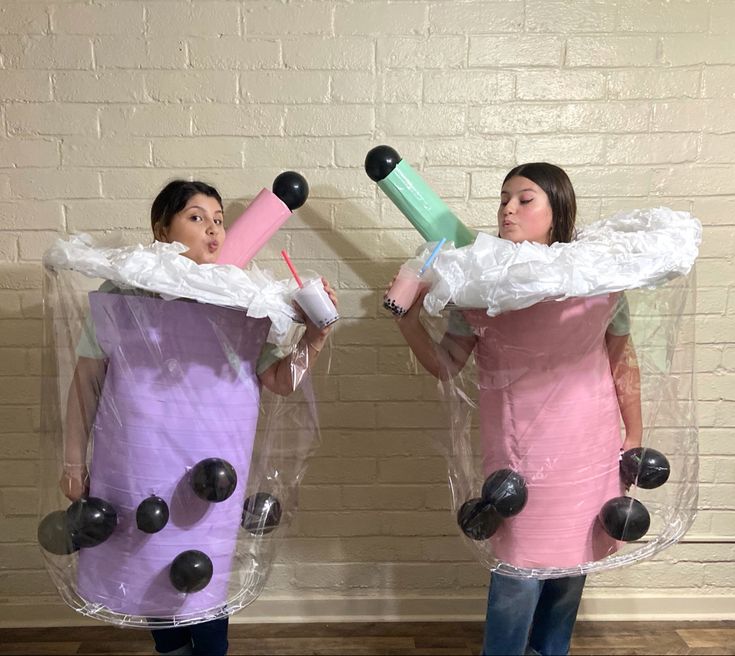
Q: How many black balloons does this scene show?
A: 12